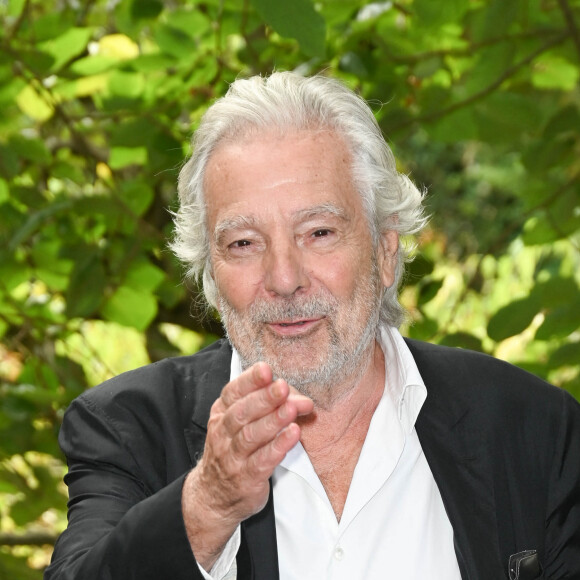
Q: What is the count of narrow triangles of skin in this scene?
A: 1